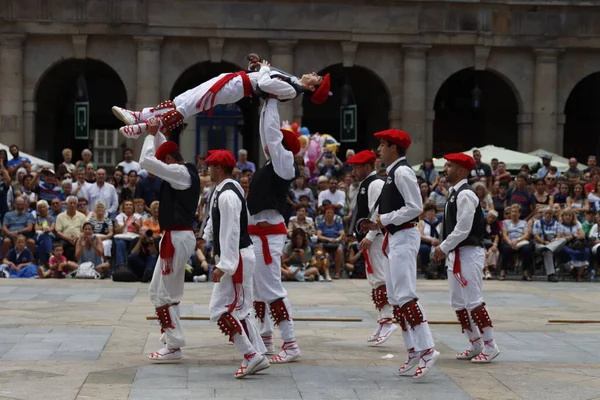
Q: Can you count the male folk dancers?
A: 7